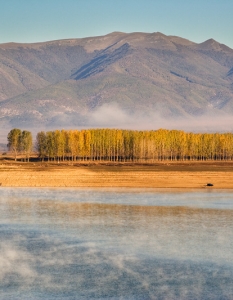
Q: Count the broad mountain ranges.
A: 1